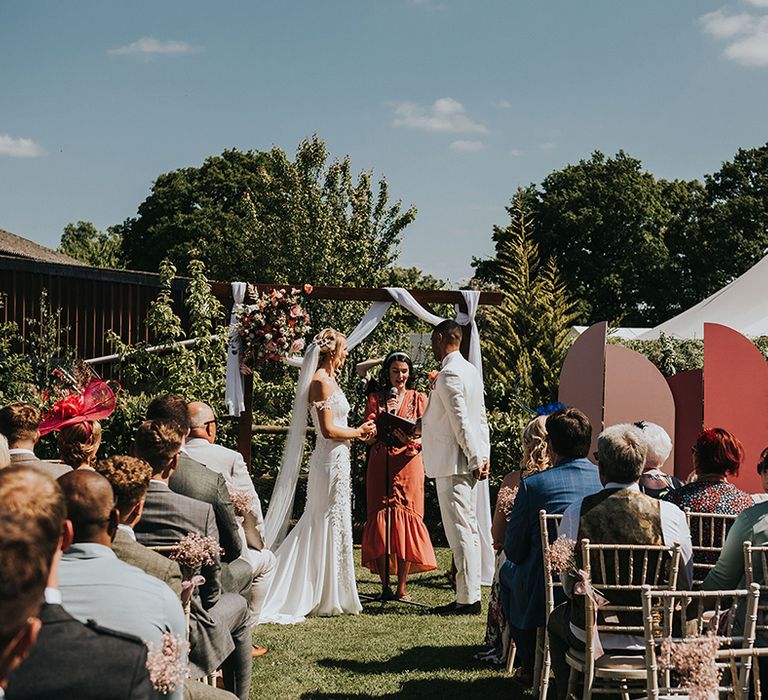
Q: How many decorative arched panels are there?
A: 4